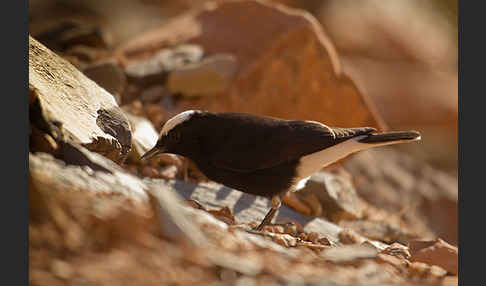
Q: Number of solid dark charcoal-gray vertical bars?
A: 2